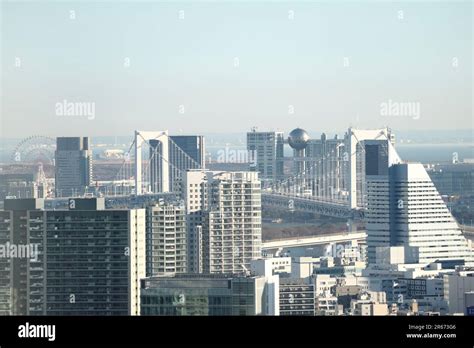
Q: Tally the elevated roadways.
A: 2